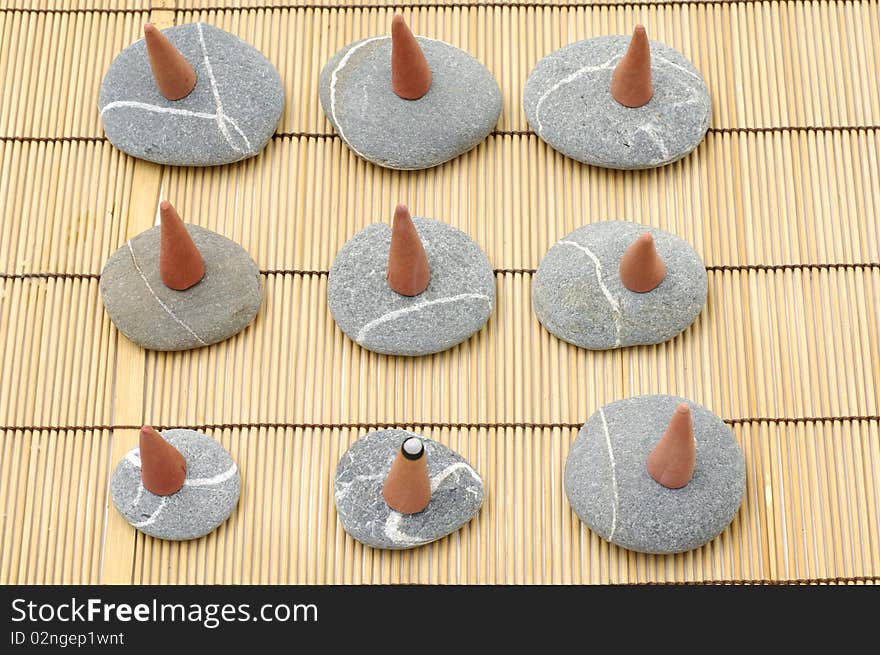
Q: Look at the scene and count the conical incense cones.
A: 9